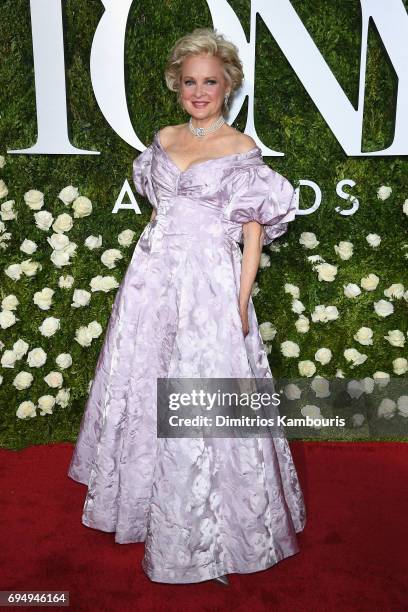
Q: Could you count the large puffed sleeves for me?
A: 2